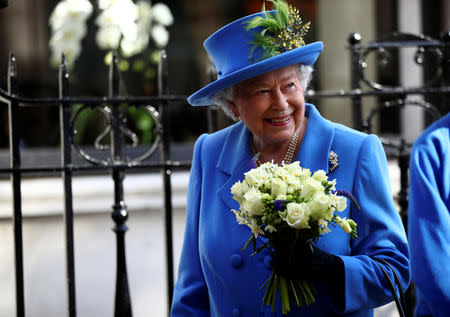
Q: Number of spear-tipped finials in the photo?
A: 4